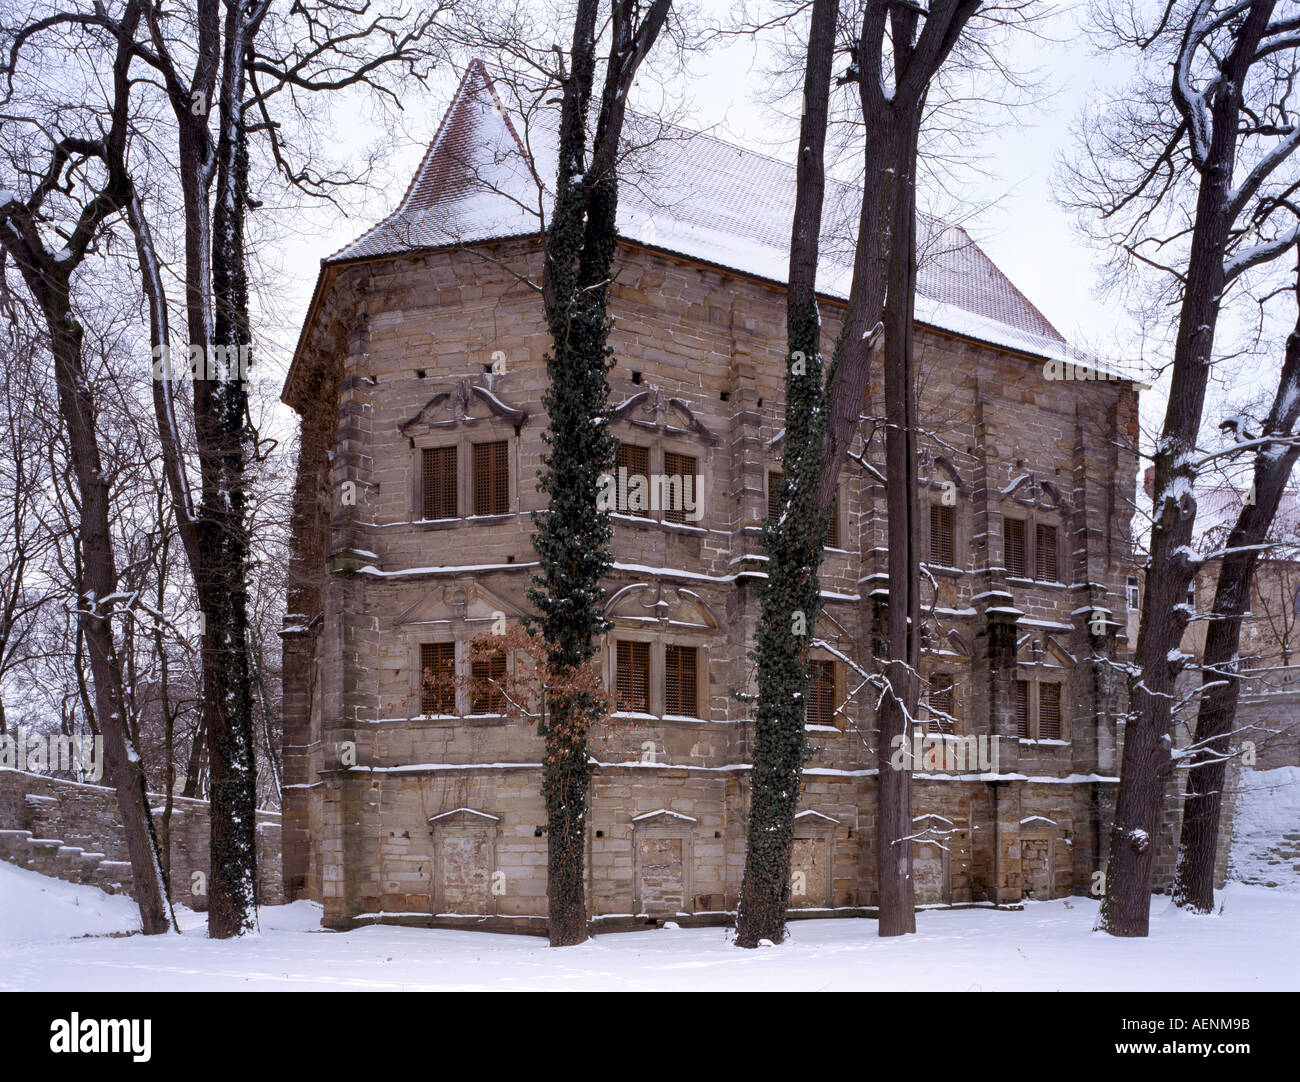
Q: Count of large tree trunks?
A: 7